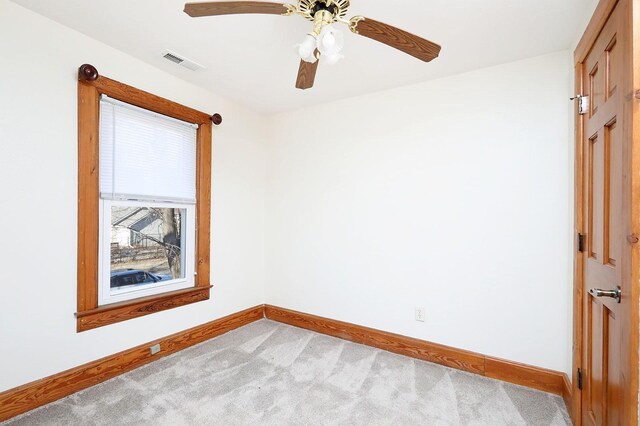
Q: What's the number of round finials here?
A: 2